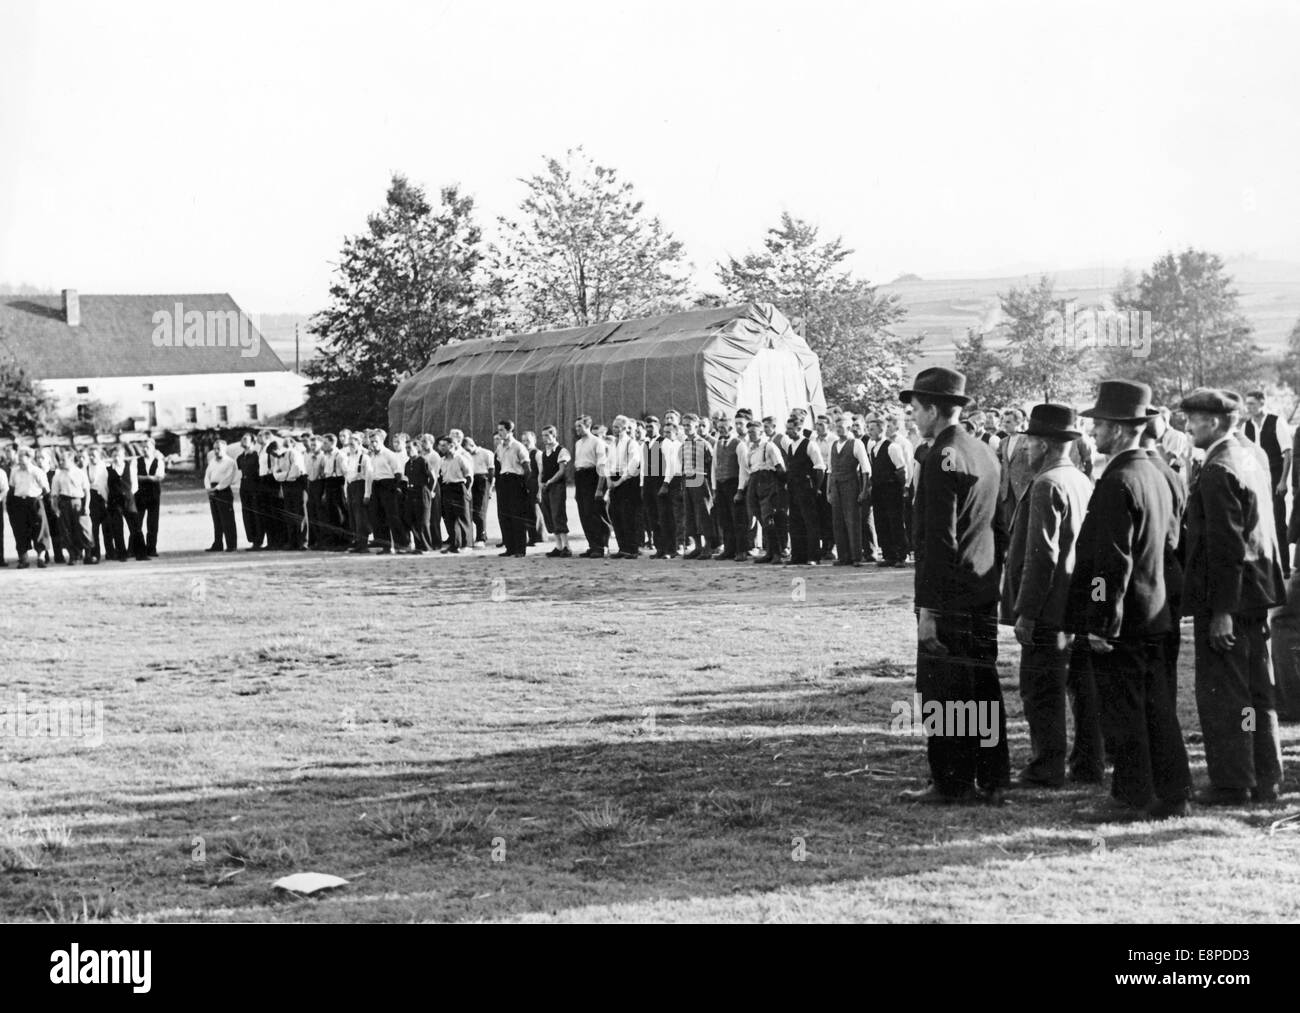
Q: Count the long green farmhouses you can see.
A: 0